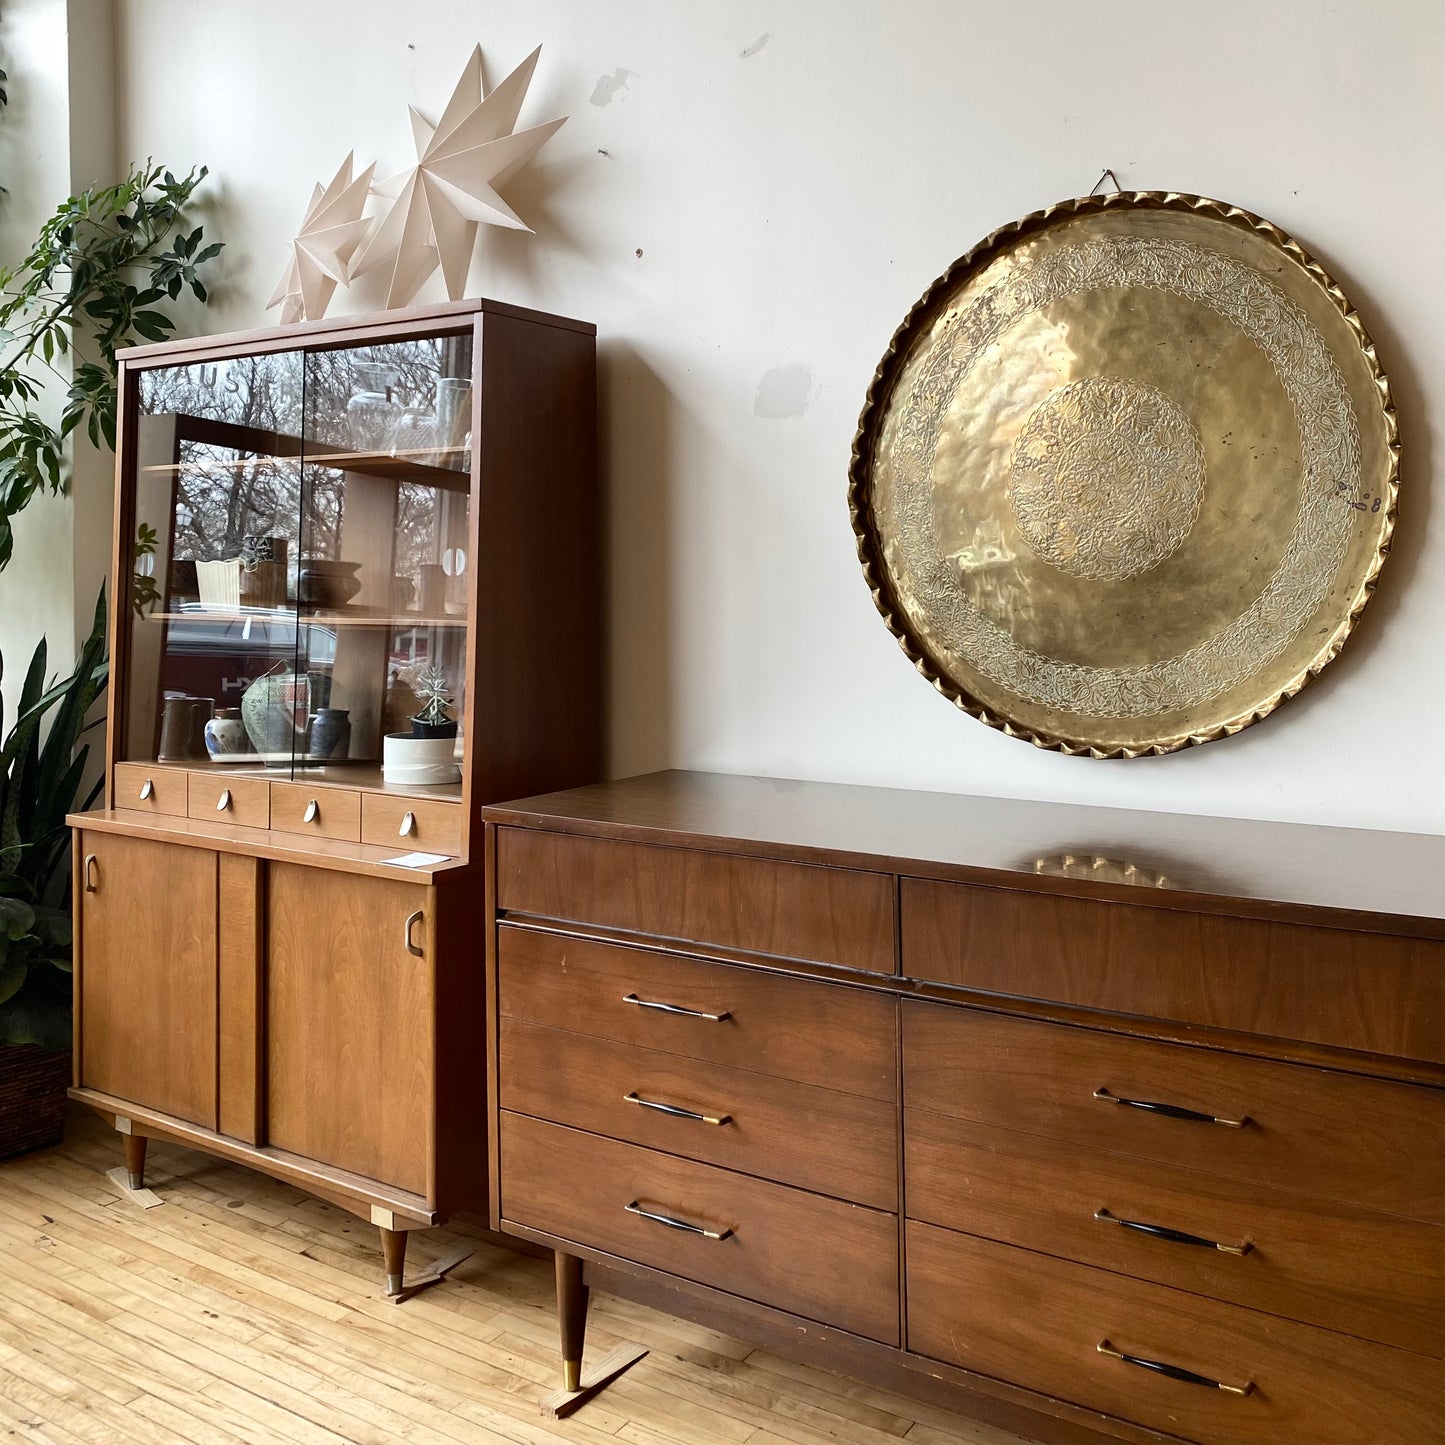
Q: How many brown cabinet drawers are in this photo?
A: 12